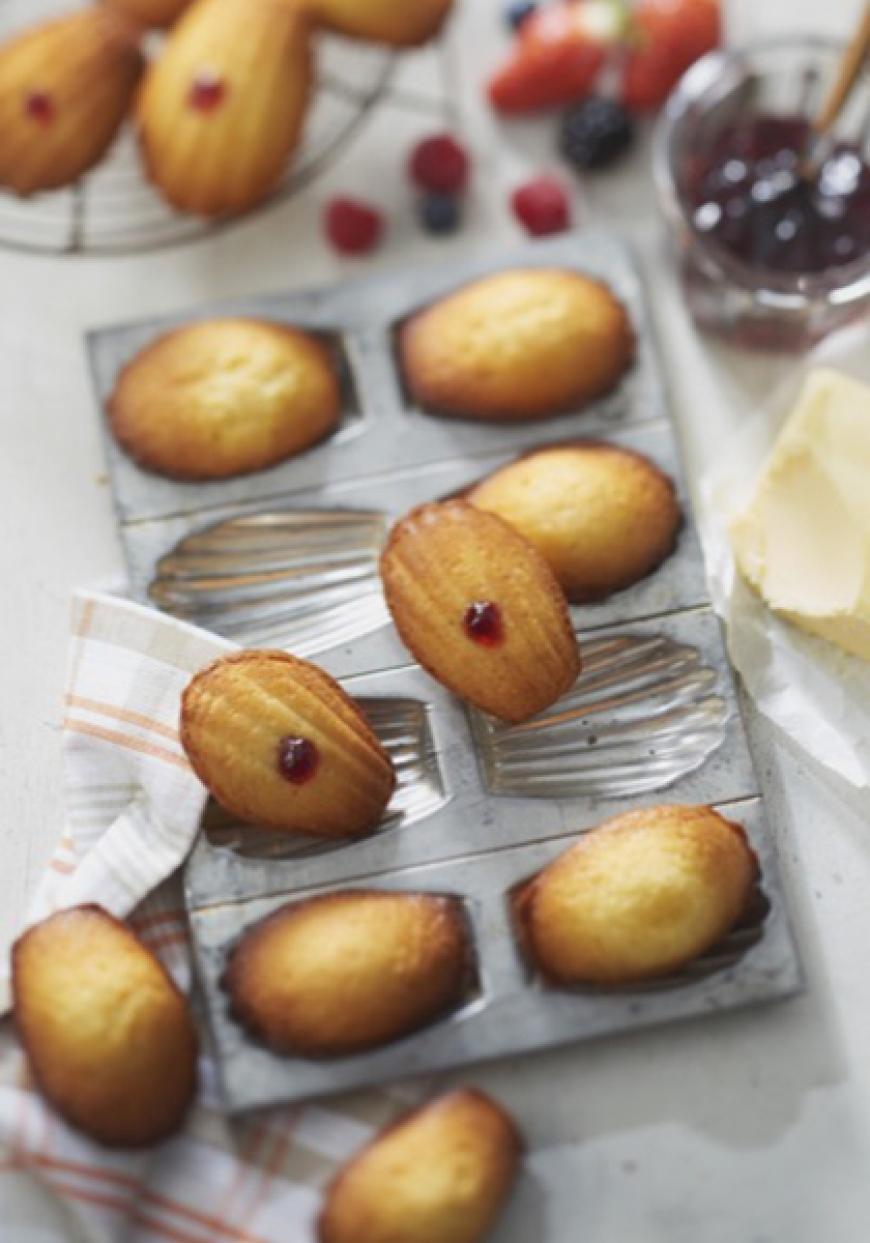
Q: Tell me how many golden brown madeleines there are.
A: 13